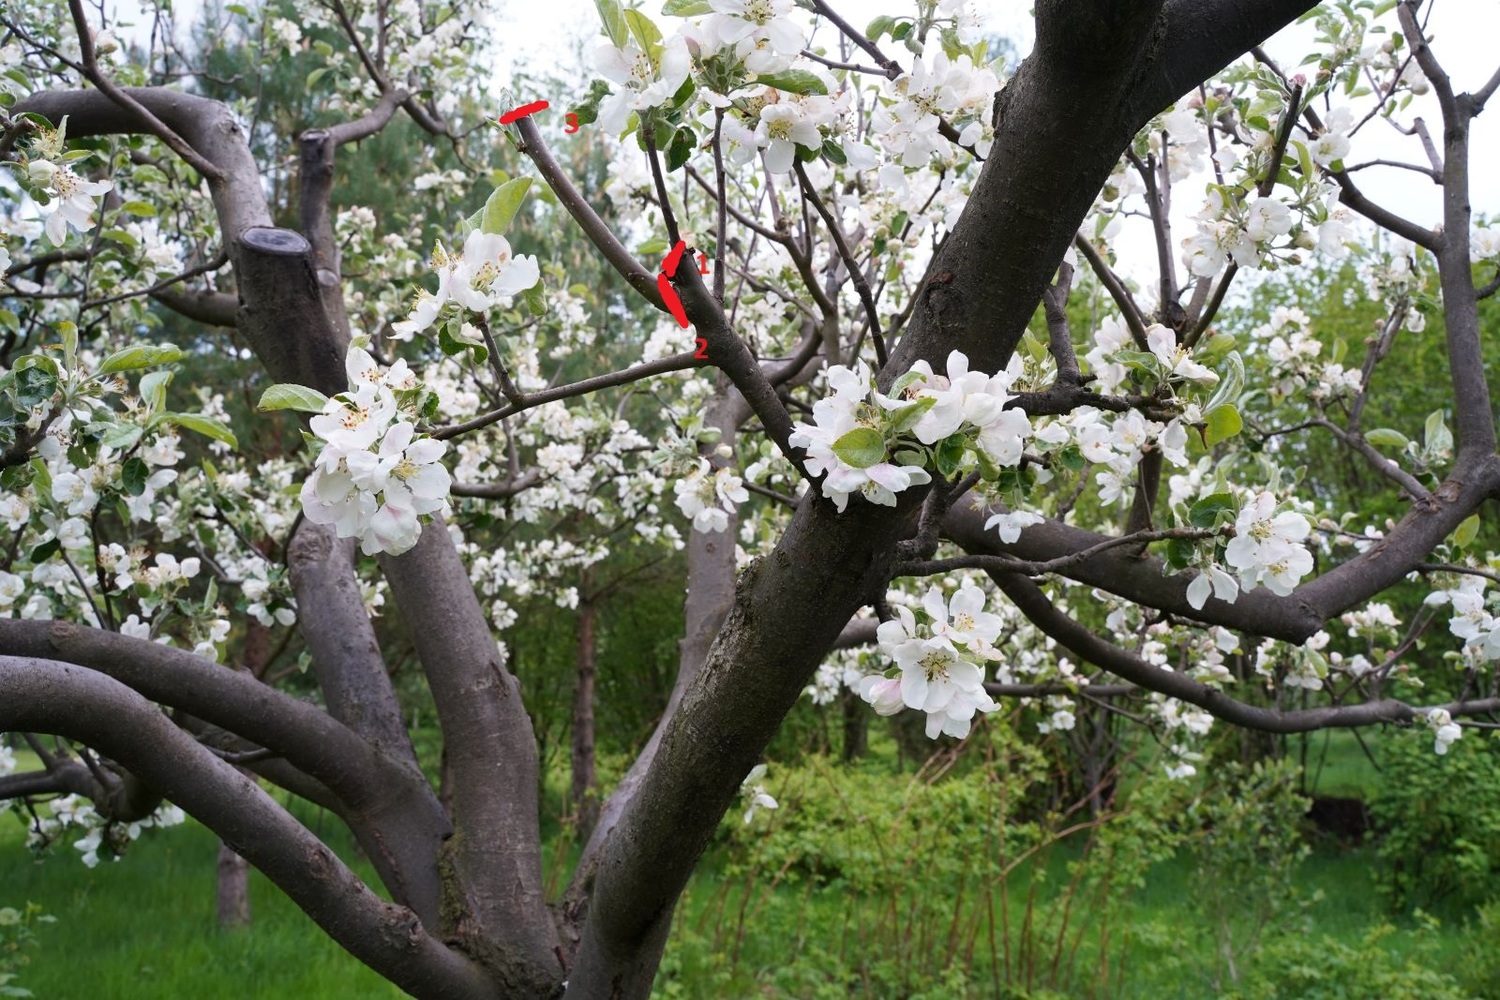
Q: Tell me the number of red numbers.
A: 3